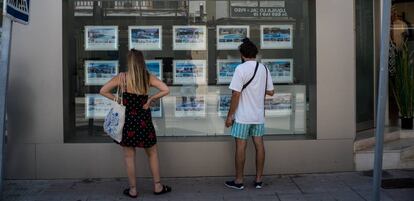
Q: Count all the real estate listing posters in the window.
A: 15